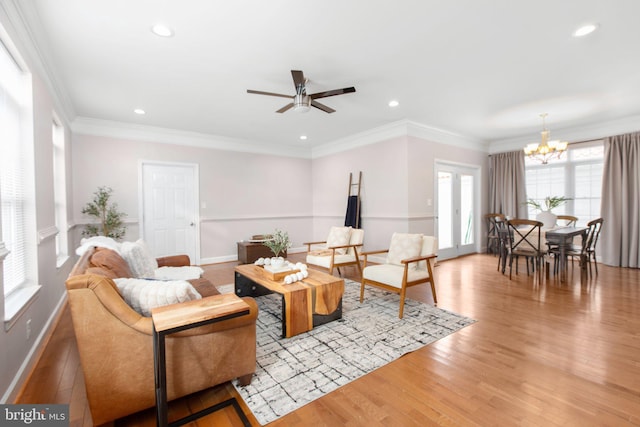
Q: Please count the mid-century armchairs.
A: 2